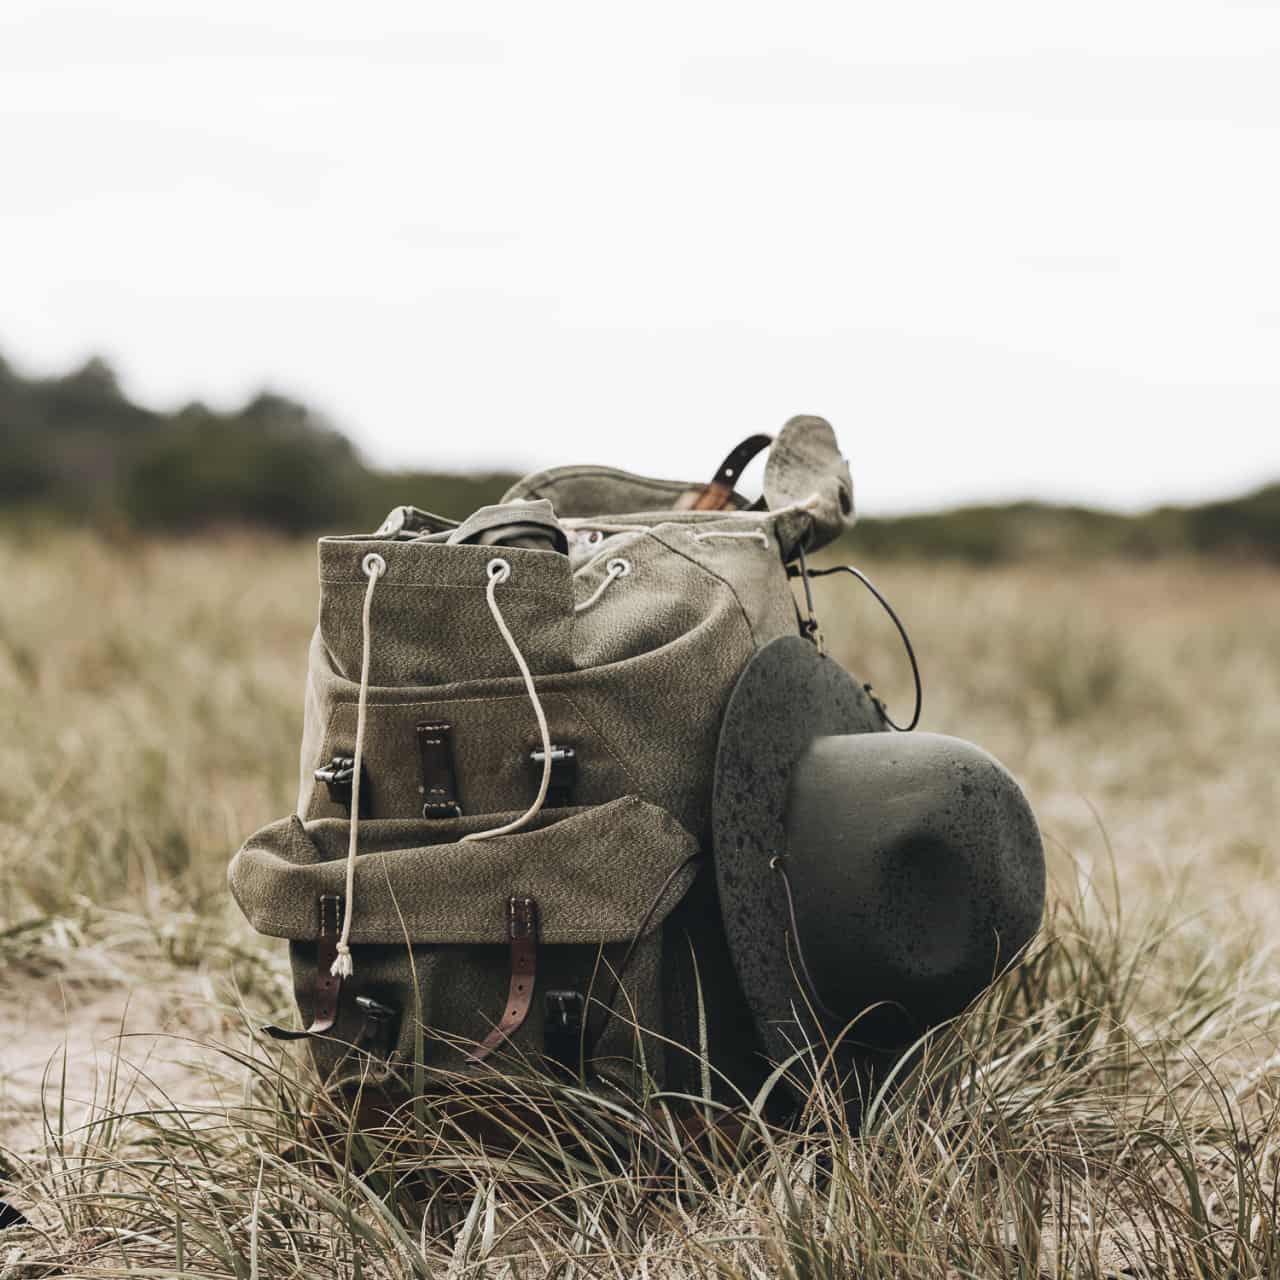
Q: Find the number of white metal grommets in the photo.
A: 4